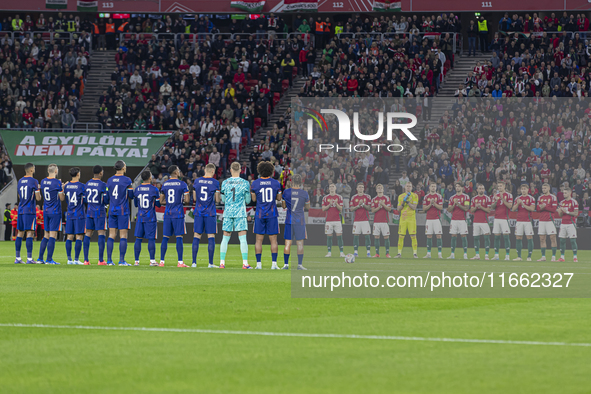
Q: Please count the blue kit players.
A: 10